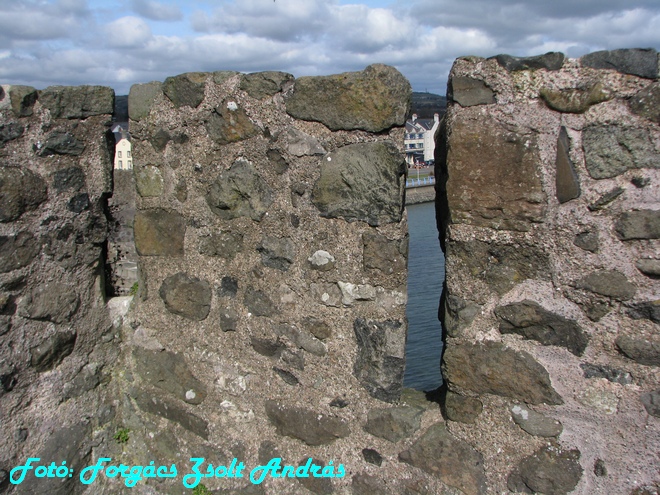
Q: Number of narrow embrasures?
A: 2